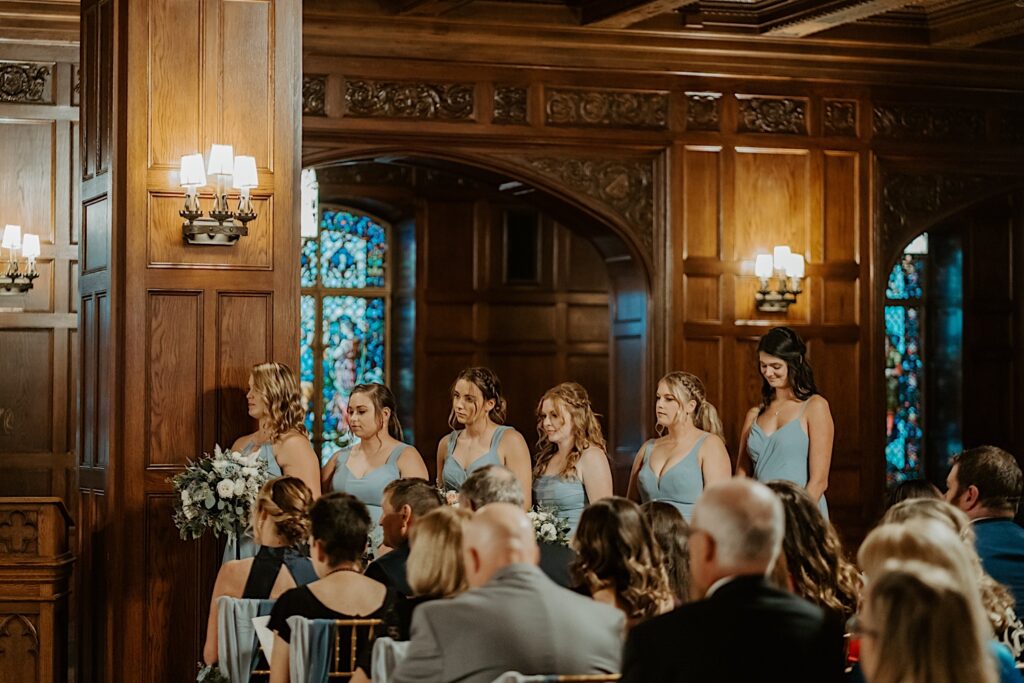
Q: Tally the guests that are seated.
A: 15